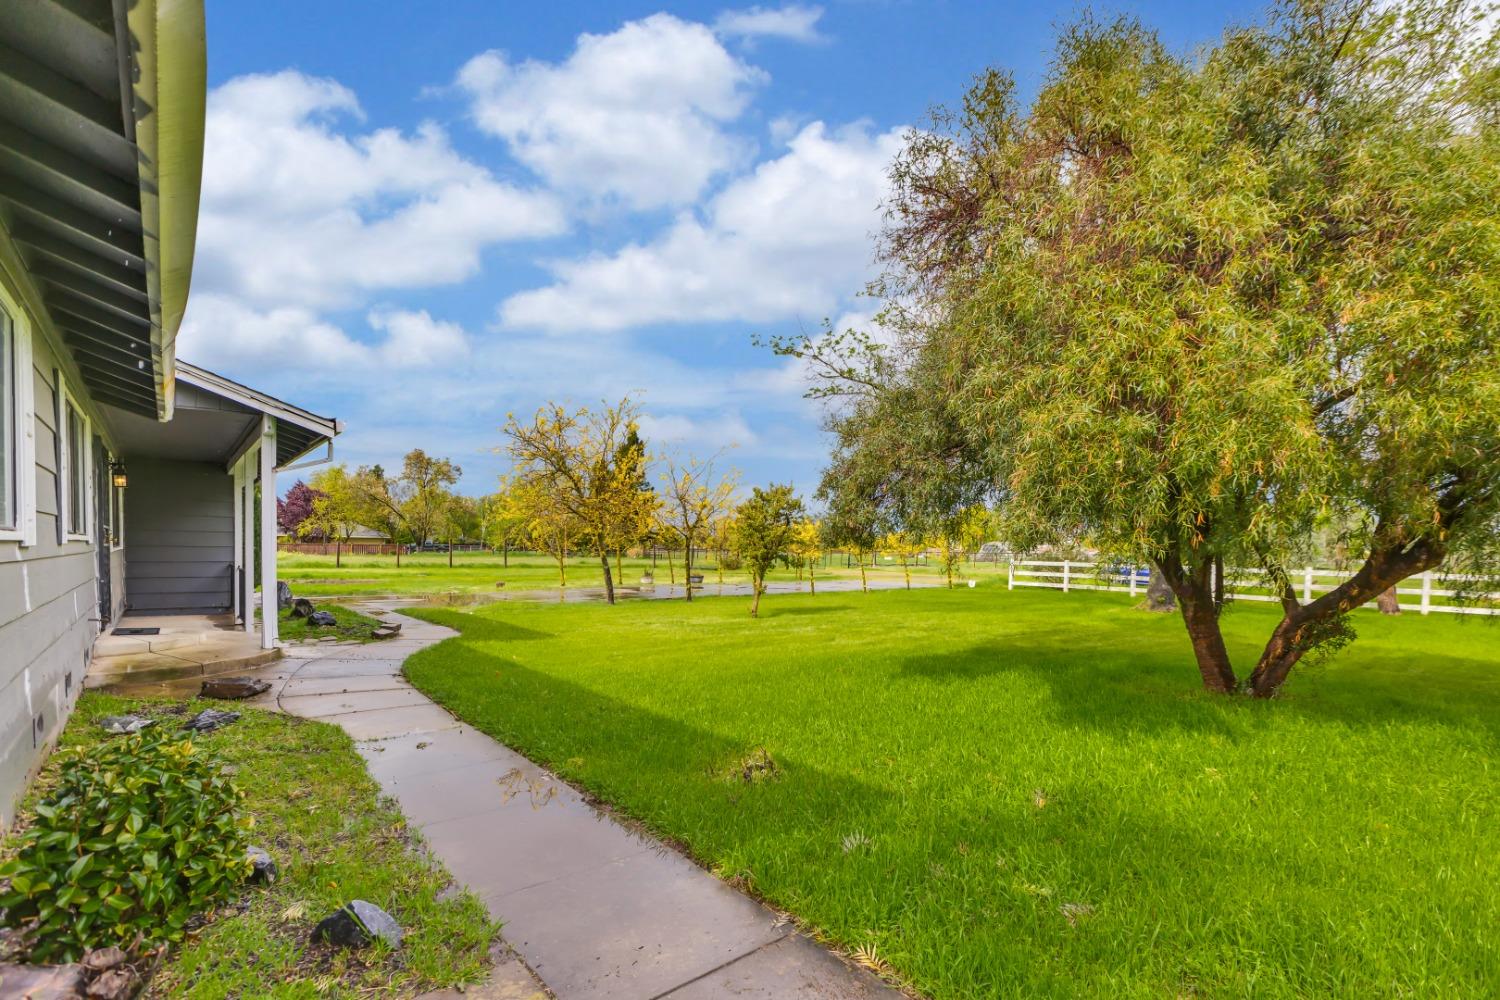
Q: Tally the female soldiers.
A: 0